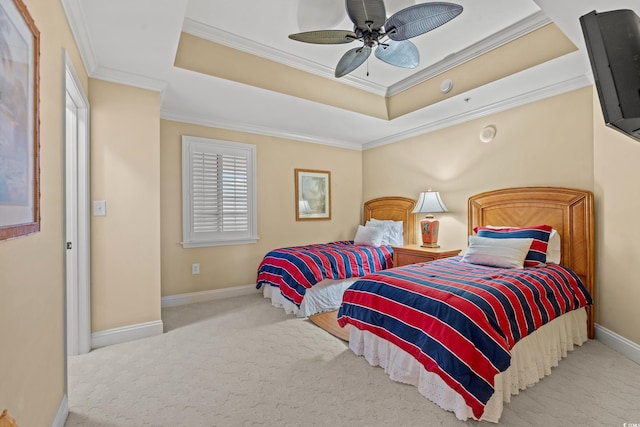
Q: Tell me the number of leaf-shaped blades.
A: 5